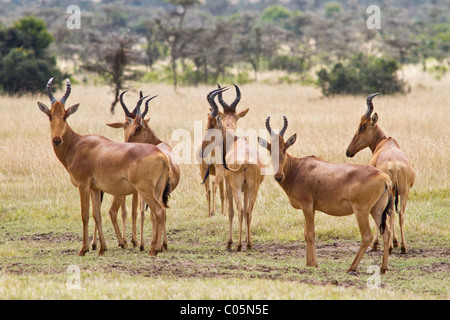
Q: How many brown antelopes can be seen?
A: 7